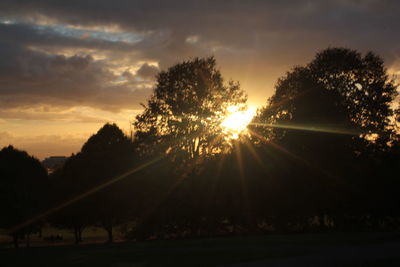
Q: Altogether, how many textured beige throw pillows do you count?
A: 0